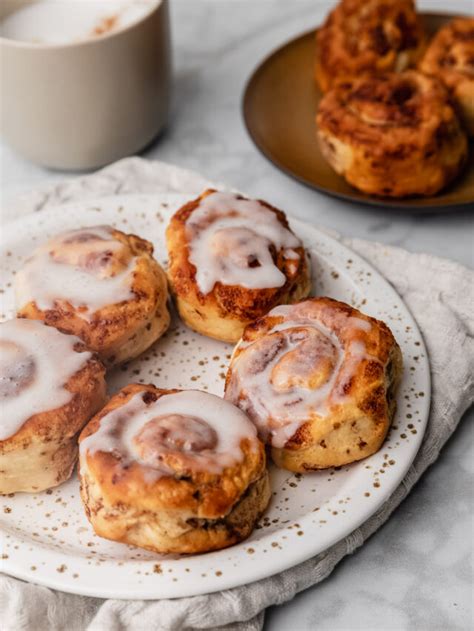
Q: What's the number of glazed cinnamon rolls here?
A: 5